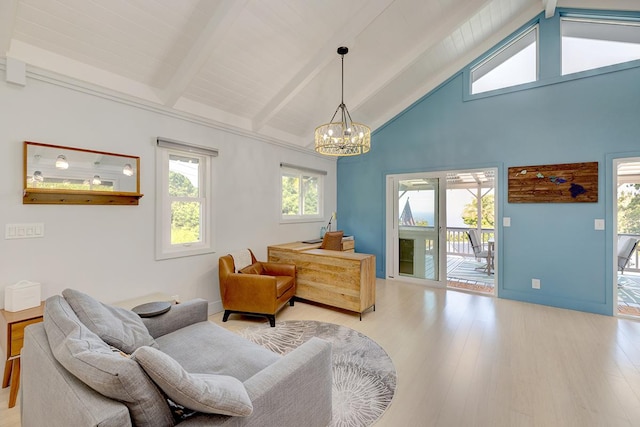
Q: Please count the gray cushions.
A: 3